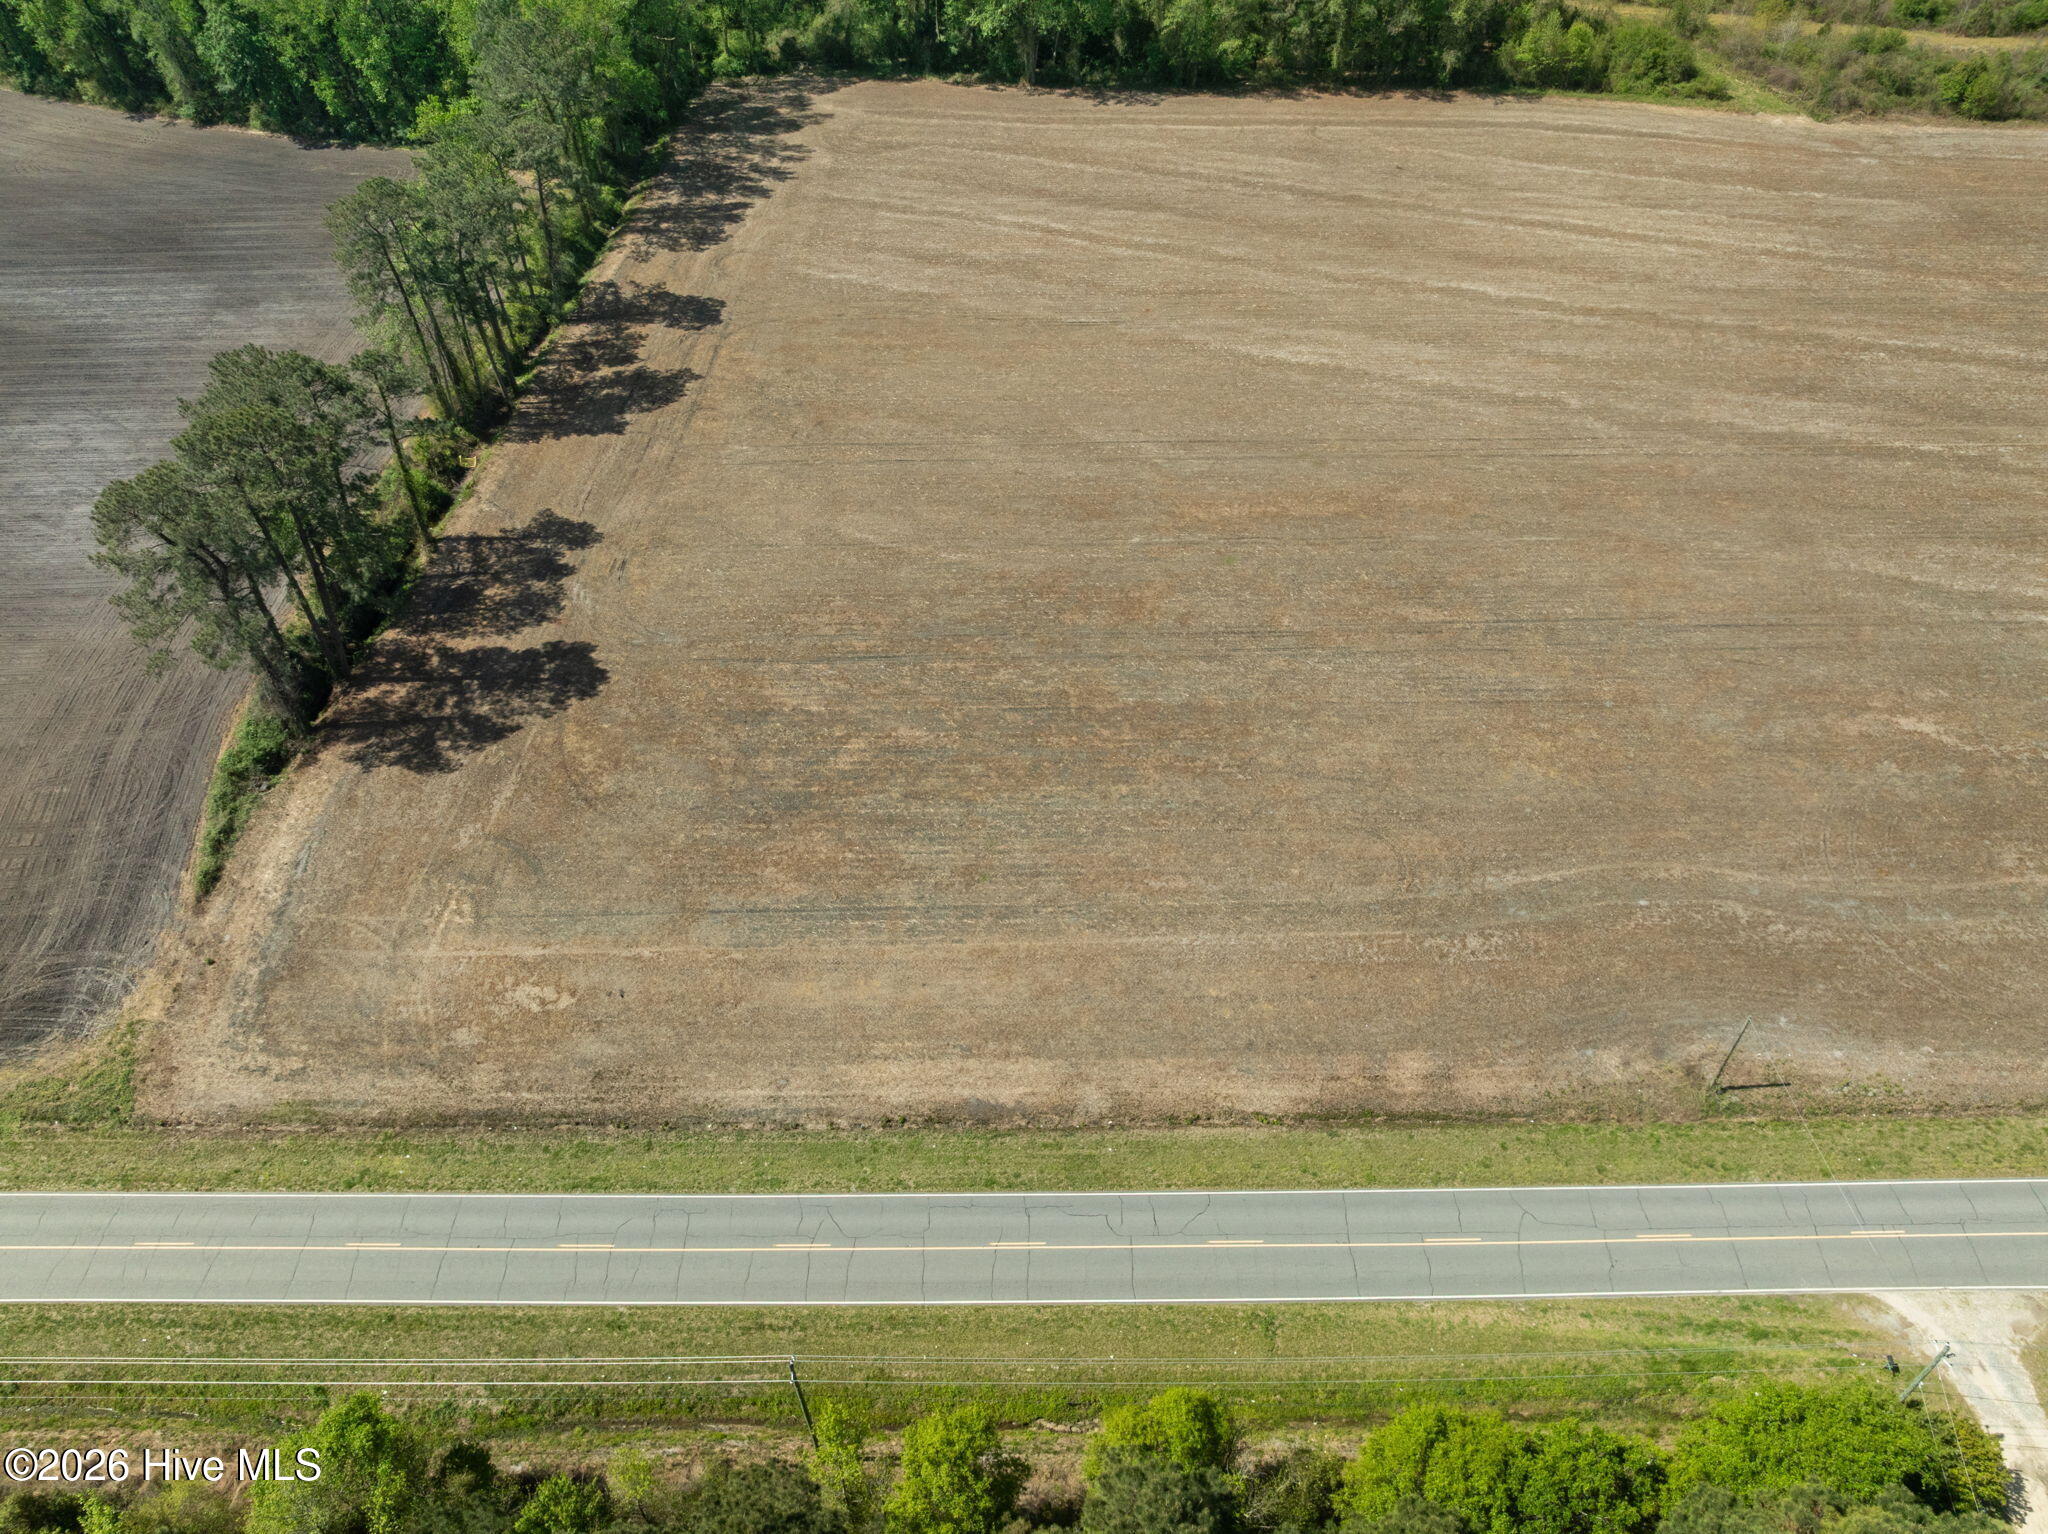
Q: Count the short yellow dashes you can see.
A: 9